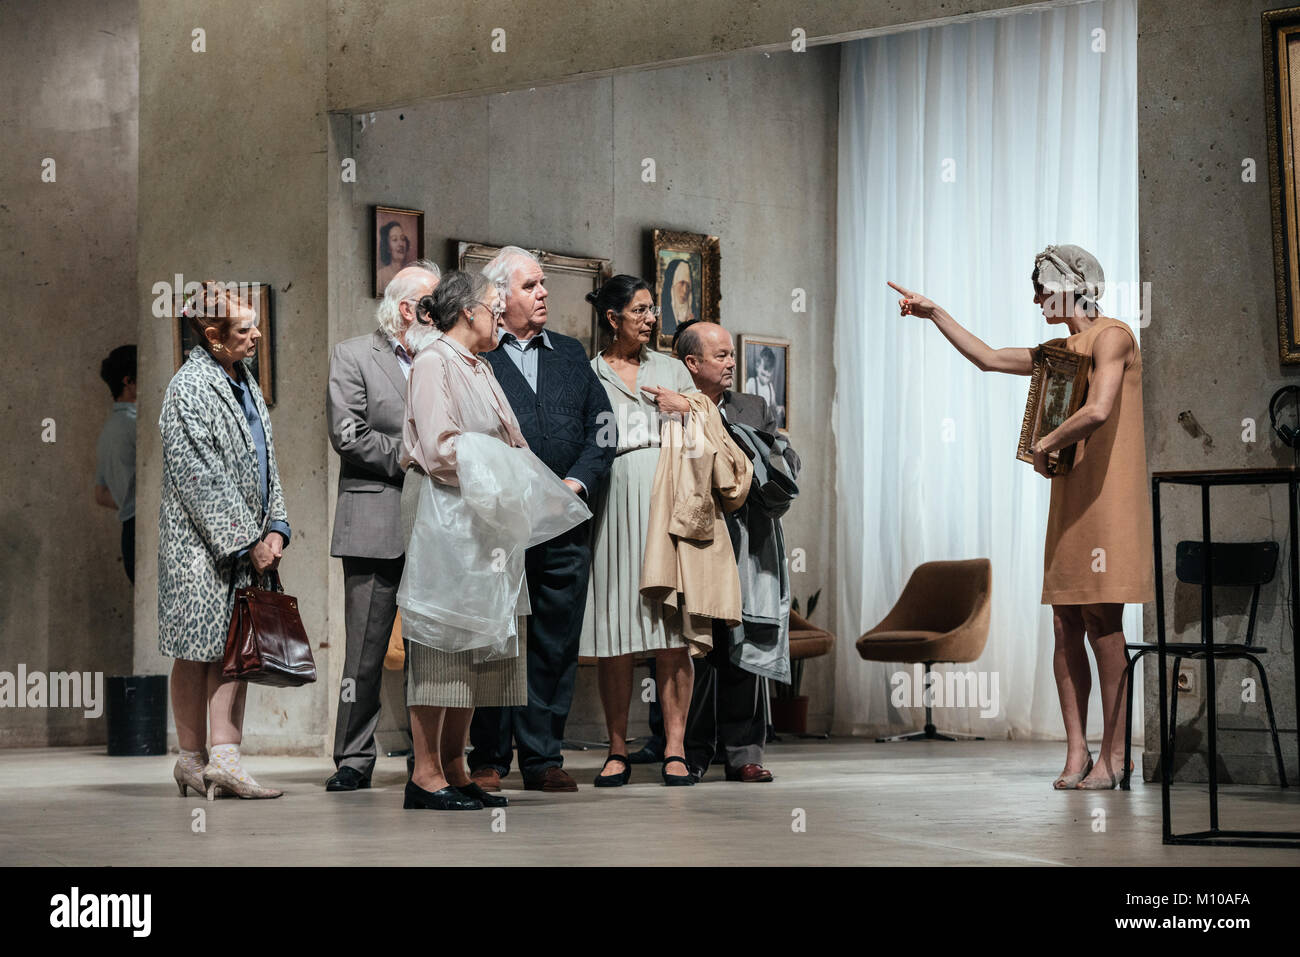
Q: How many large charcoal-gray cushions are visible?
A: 0